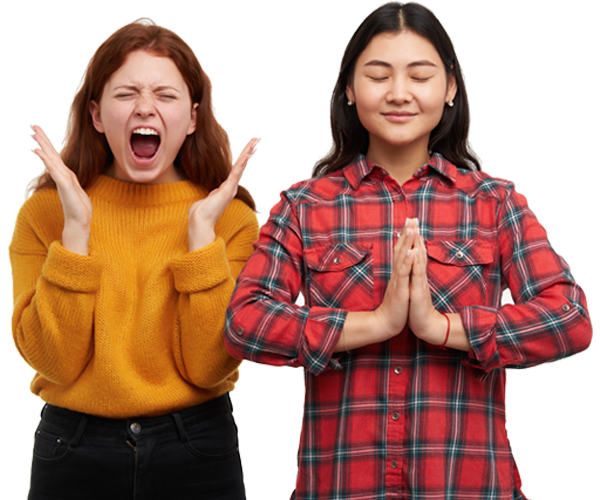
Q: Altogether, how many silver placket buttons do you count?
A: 5